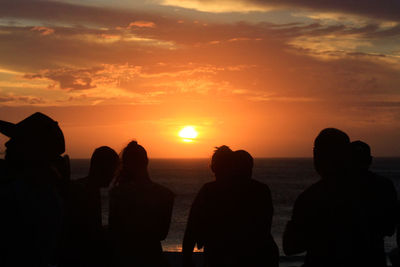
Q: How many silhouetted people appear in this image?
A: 7